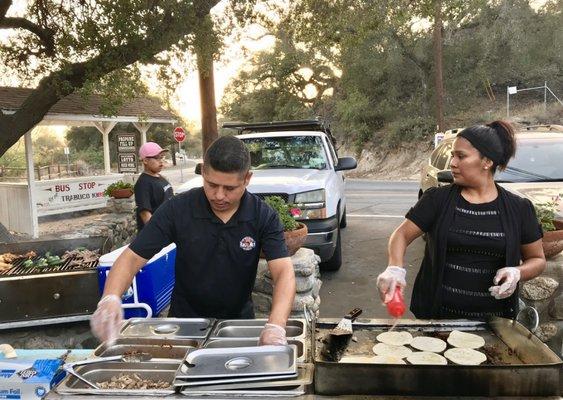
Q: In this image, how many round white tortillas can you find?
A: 7